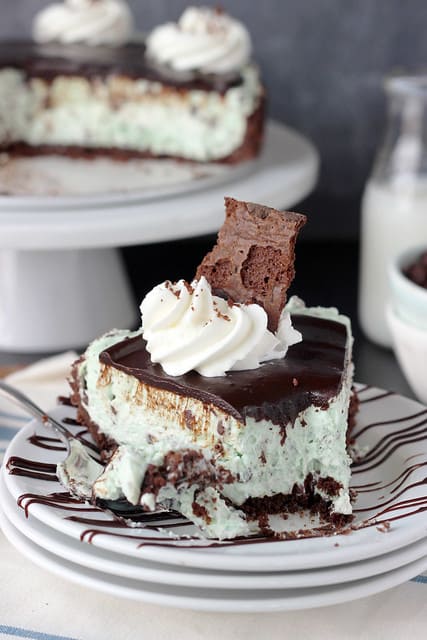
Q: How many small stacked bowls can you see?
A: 2